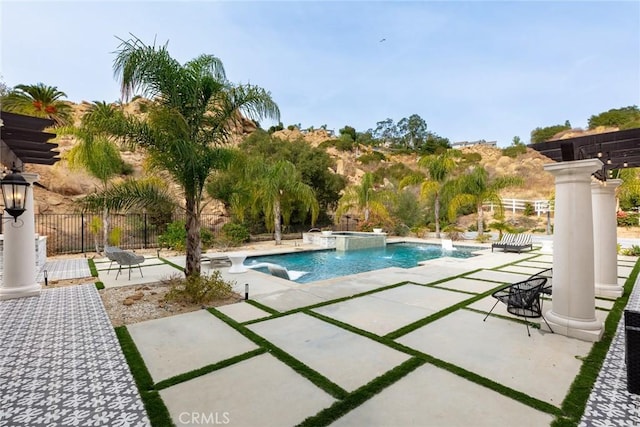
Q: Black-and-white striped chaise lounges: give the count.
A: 2